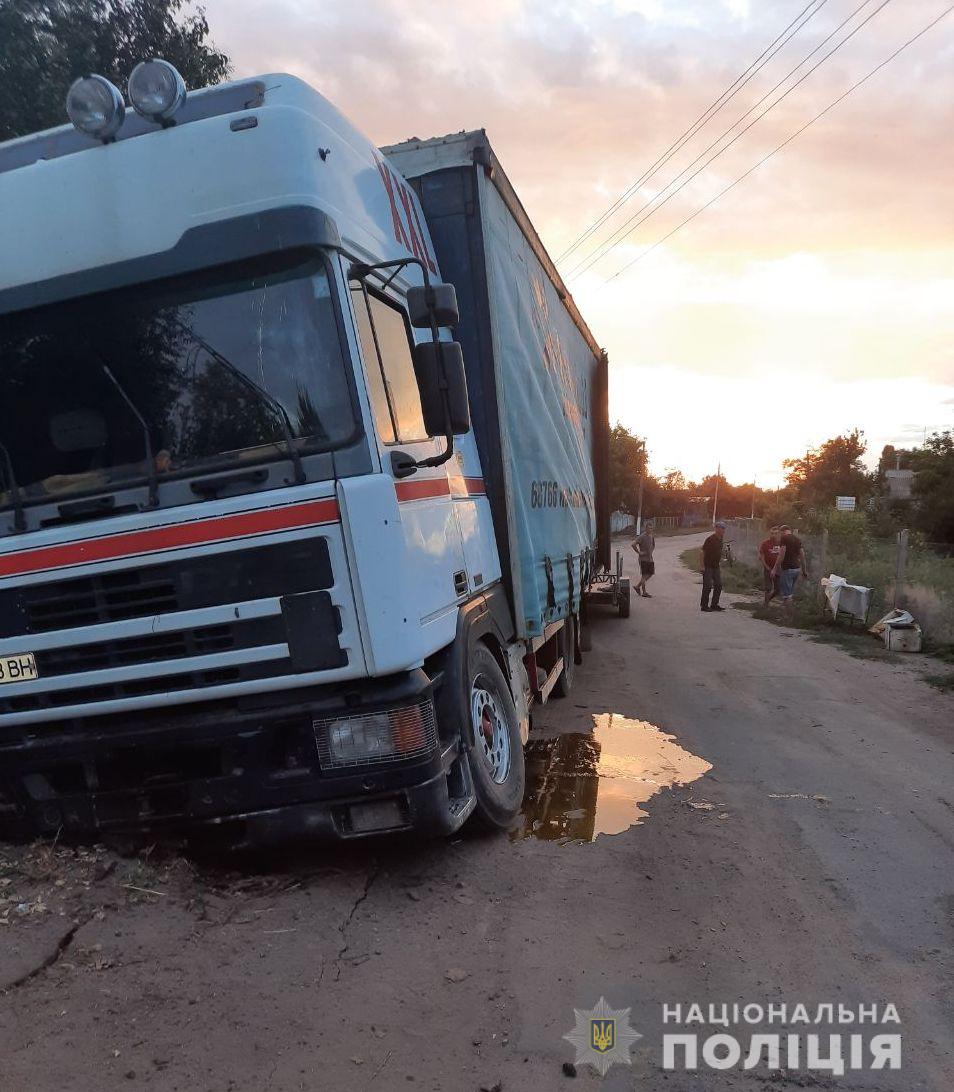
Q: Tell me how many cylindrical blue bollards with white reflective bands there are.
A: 0